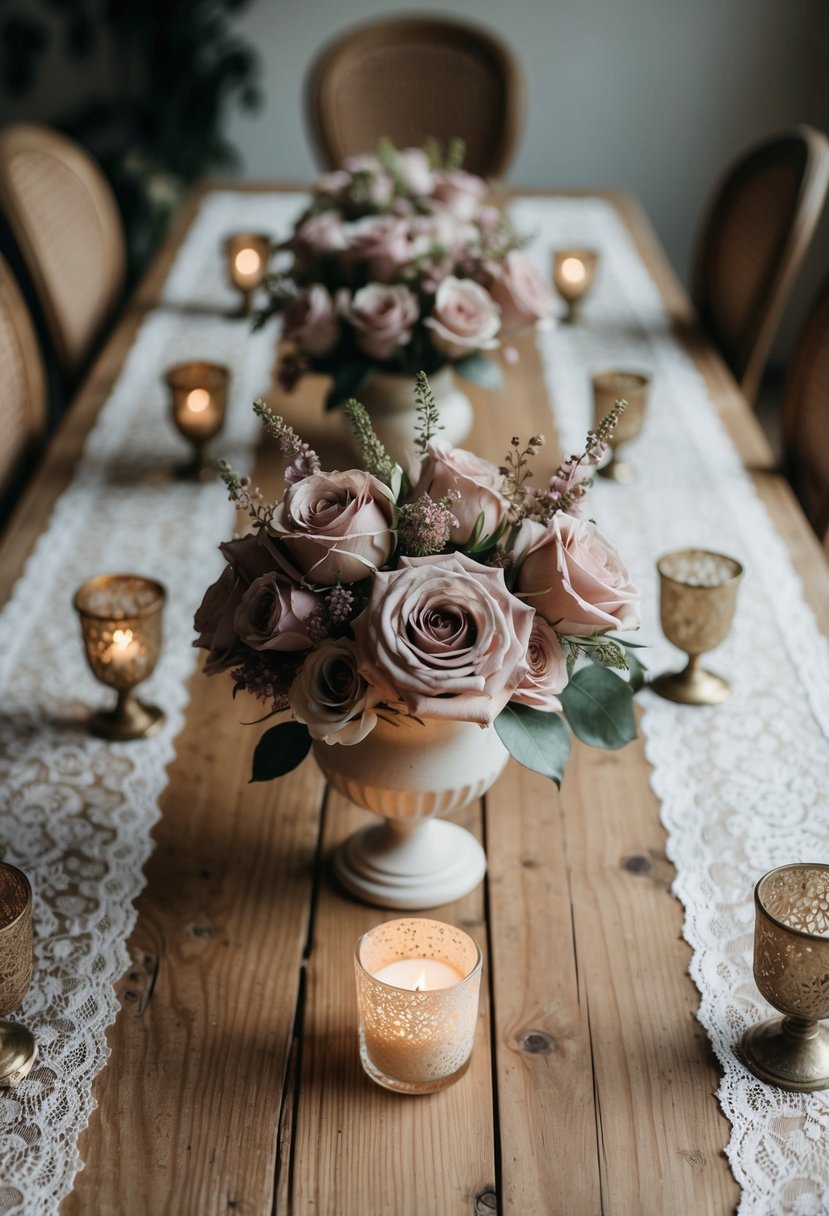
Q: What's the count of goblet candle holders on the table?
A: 8